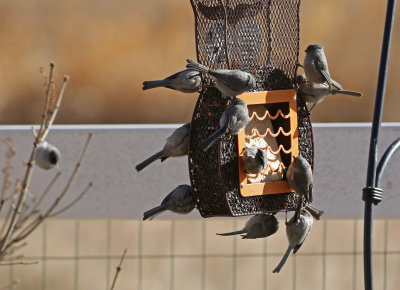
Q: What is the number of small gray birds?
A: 12